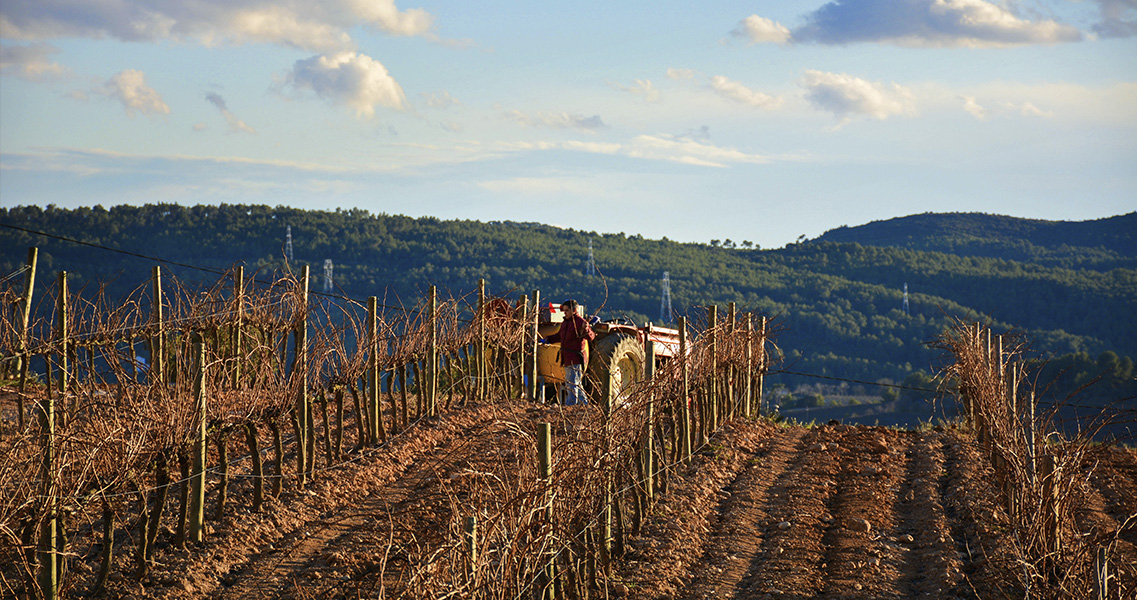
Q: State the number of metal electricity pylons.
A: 5